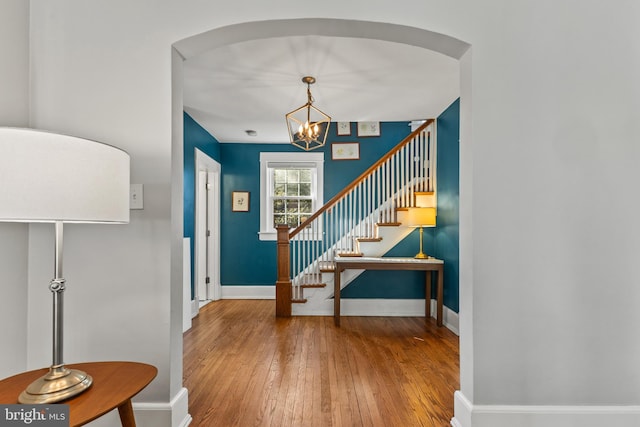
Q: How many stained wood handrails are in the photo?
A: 1